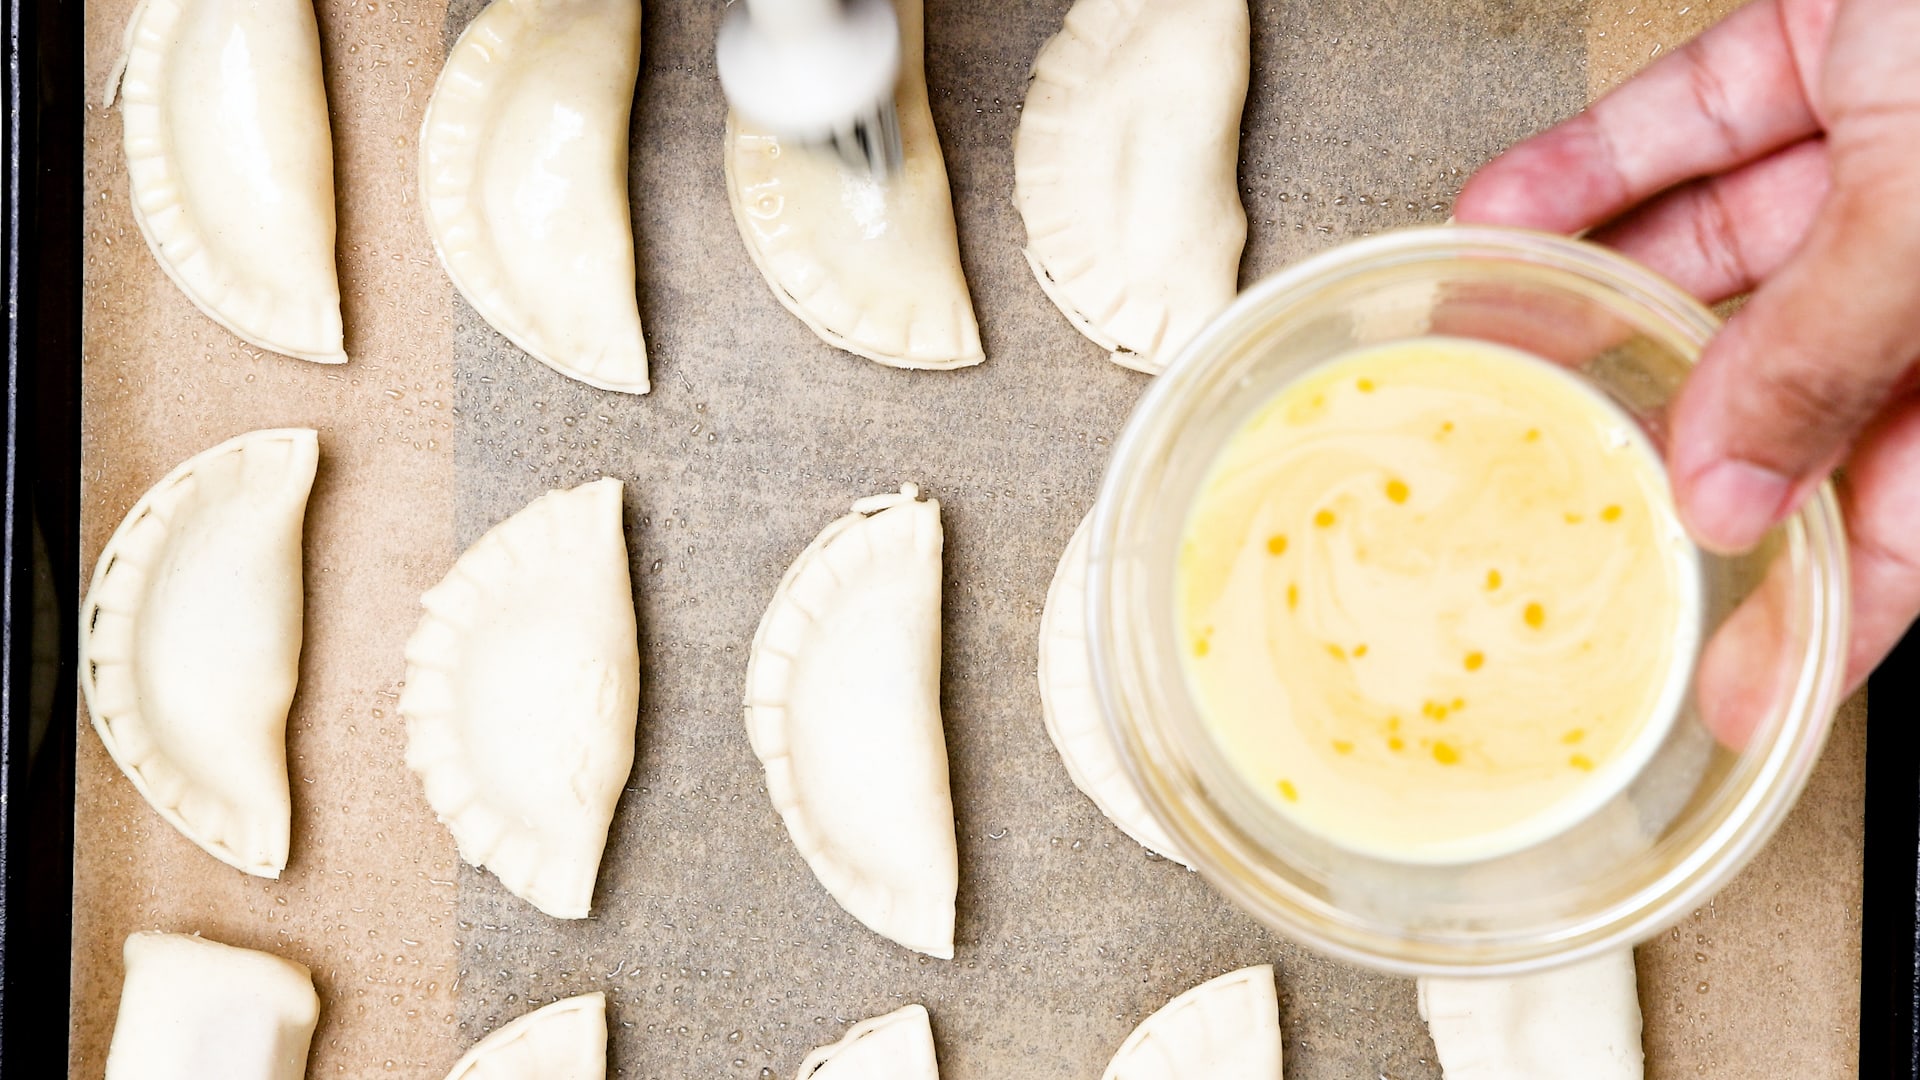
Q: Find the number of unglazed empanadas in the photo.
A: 10